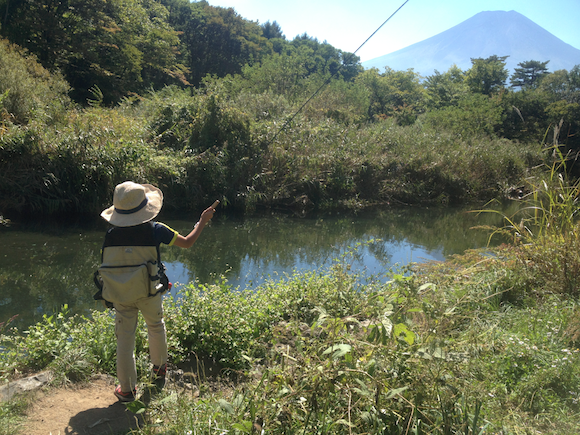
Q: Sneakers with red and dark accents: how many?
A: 2